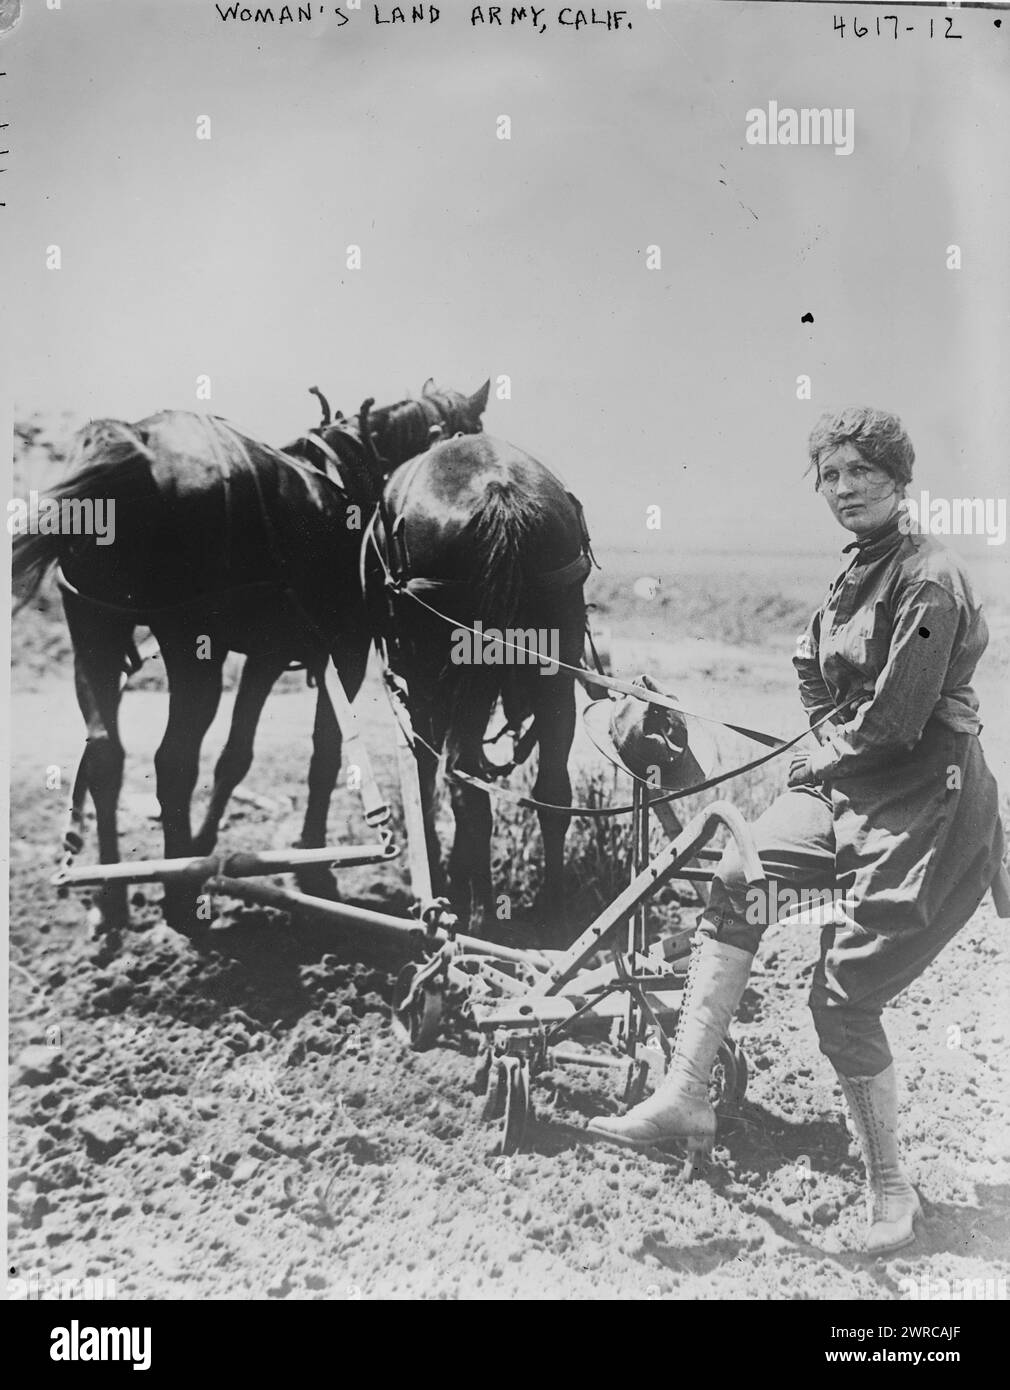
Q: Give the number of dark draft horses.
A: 2